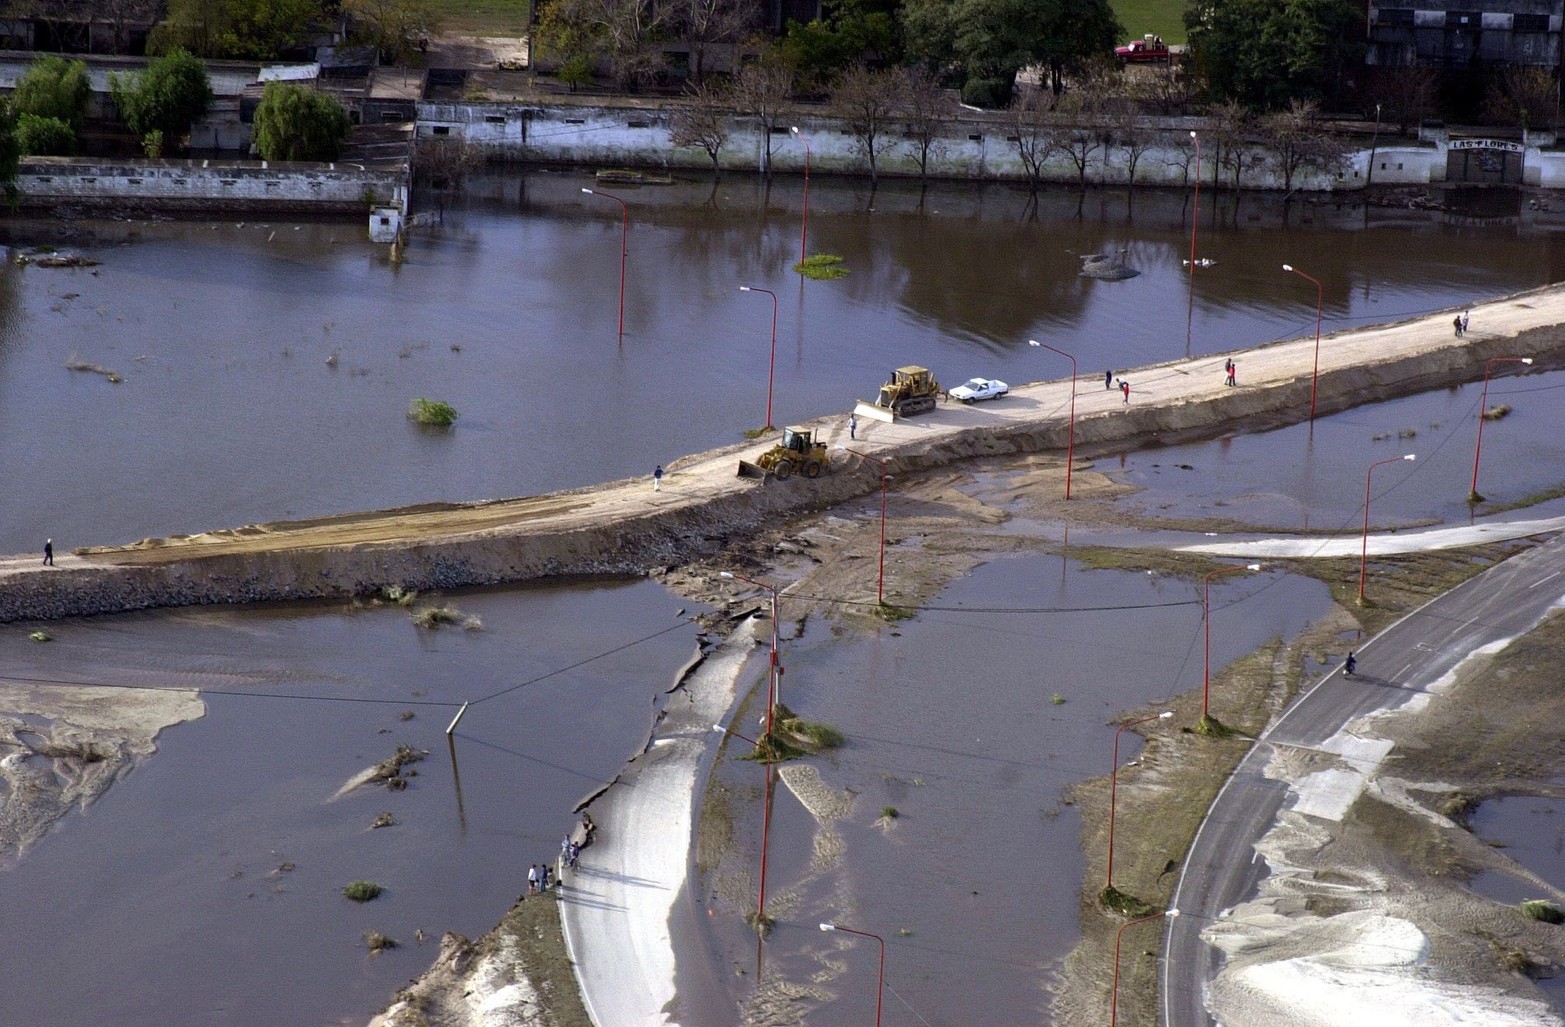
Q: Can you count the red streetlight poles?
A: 15